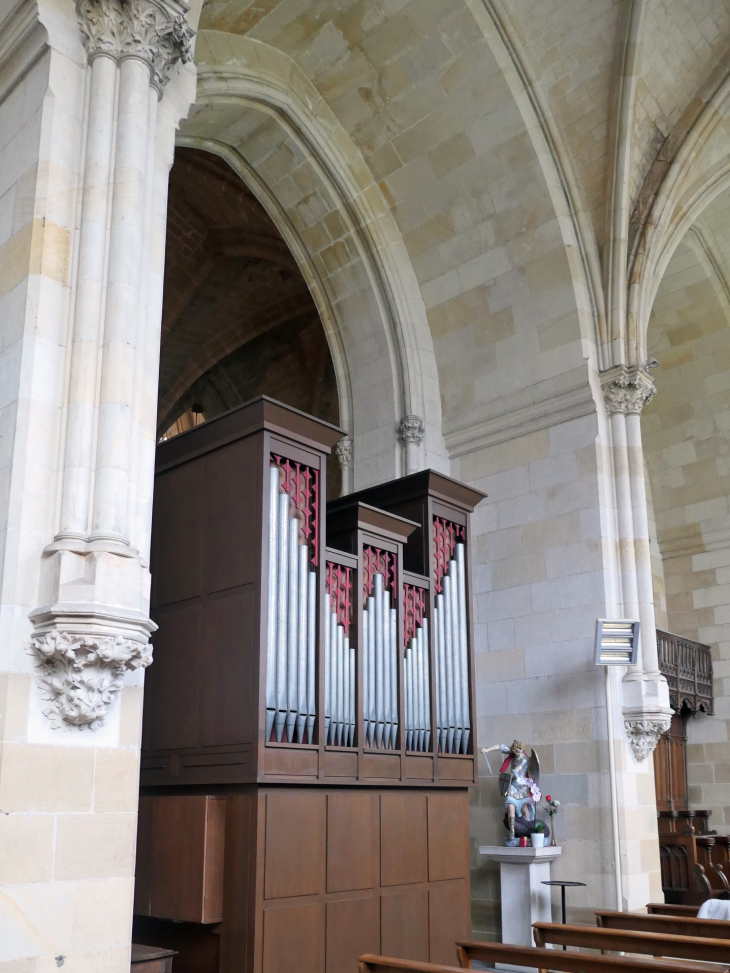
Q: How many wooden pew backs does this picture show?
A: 5